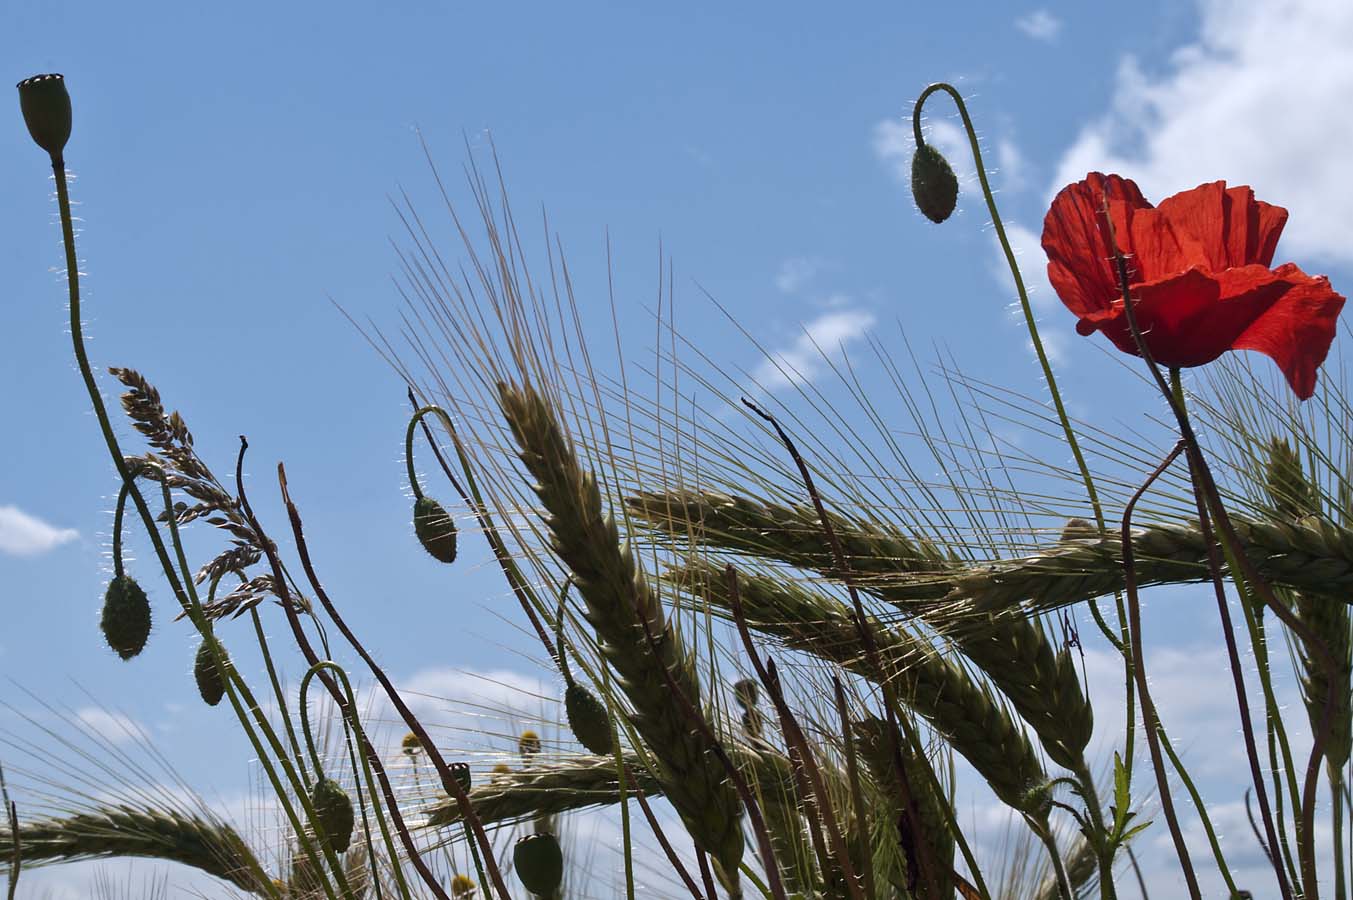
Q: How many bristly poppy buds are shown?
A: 6